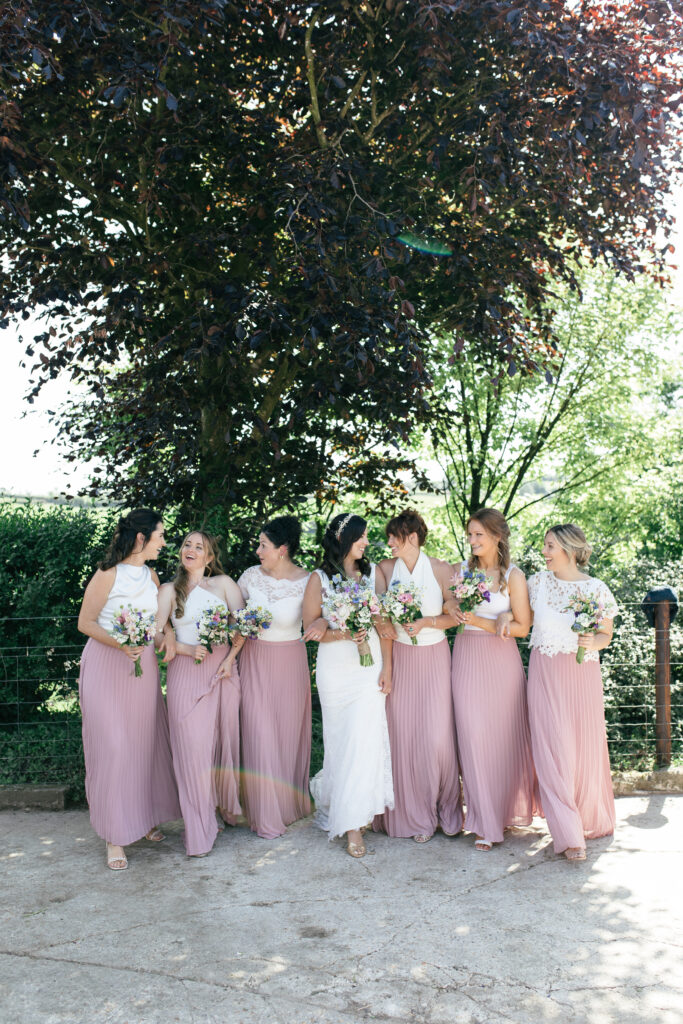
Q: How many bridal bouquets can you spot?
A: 7